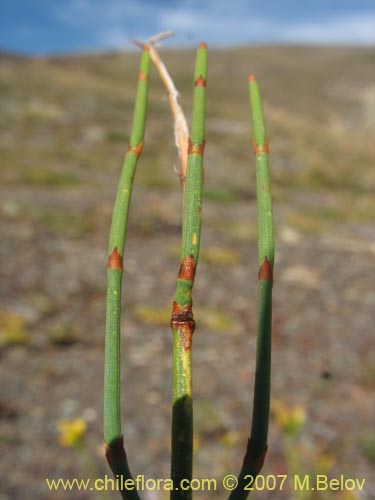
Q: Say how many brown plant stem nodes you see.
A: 11